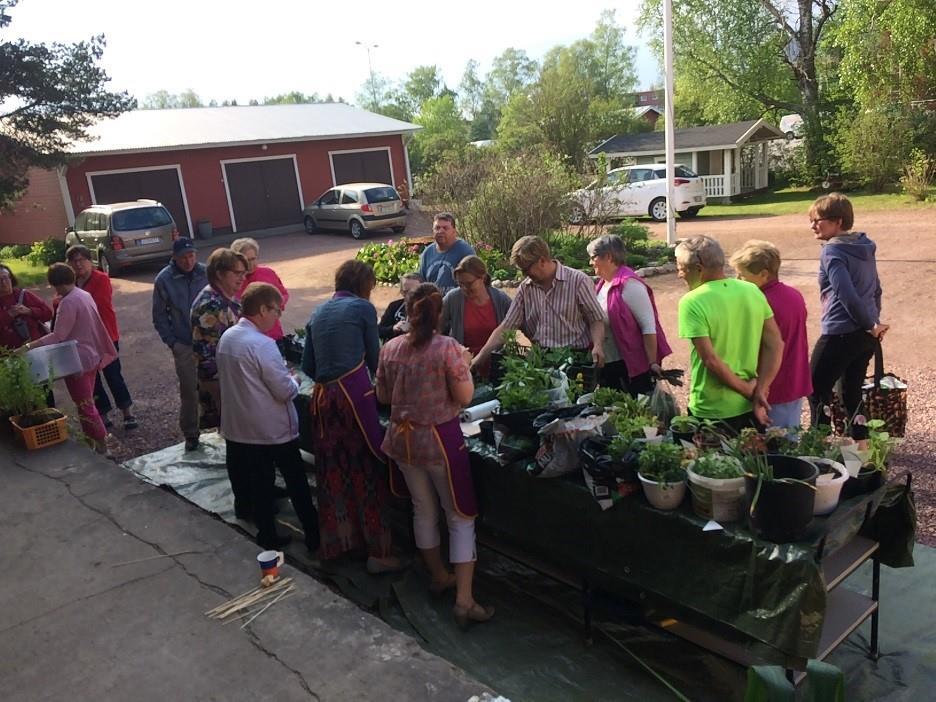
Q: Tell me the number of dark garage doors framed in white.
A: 3